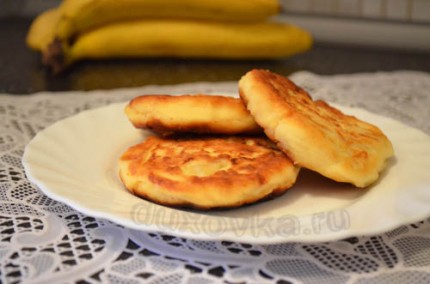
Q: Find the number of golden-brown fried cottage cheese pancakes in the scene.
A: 3